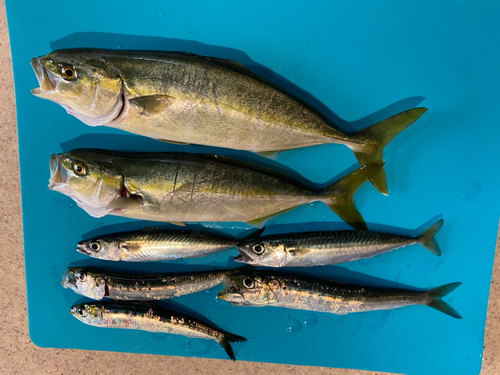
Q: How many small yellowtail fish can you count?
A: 2